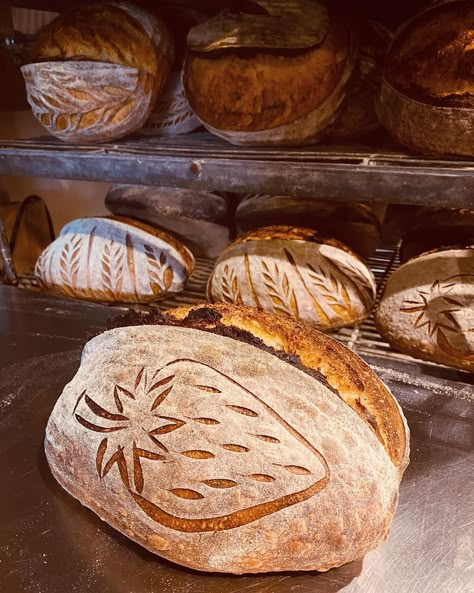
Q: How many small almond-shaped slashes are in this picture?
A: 10